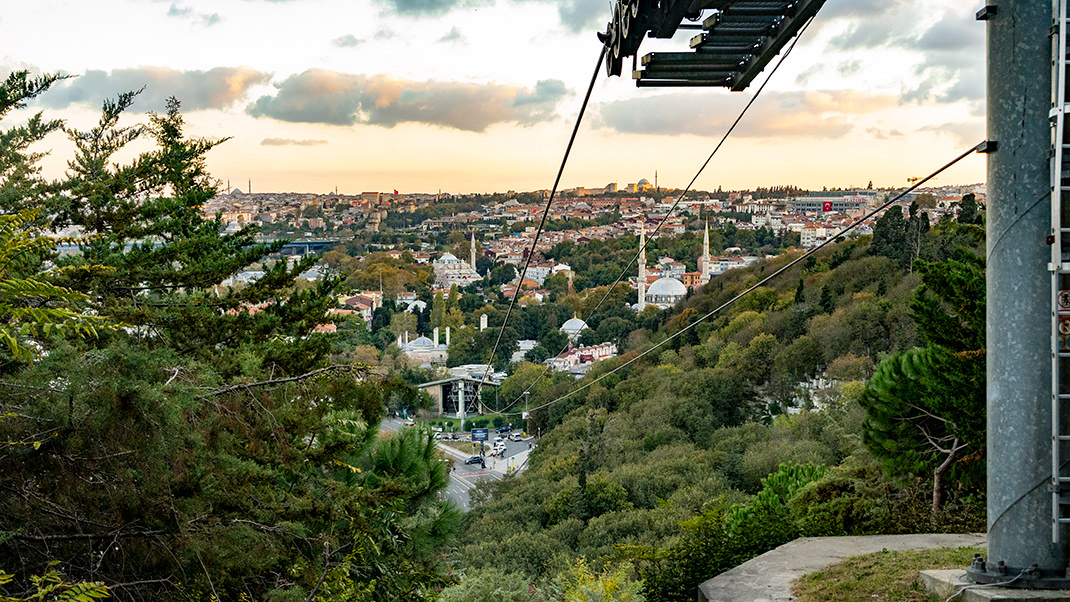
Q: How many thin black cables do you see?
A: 3